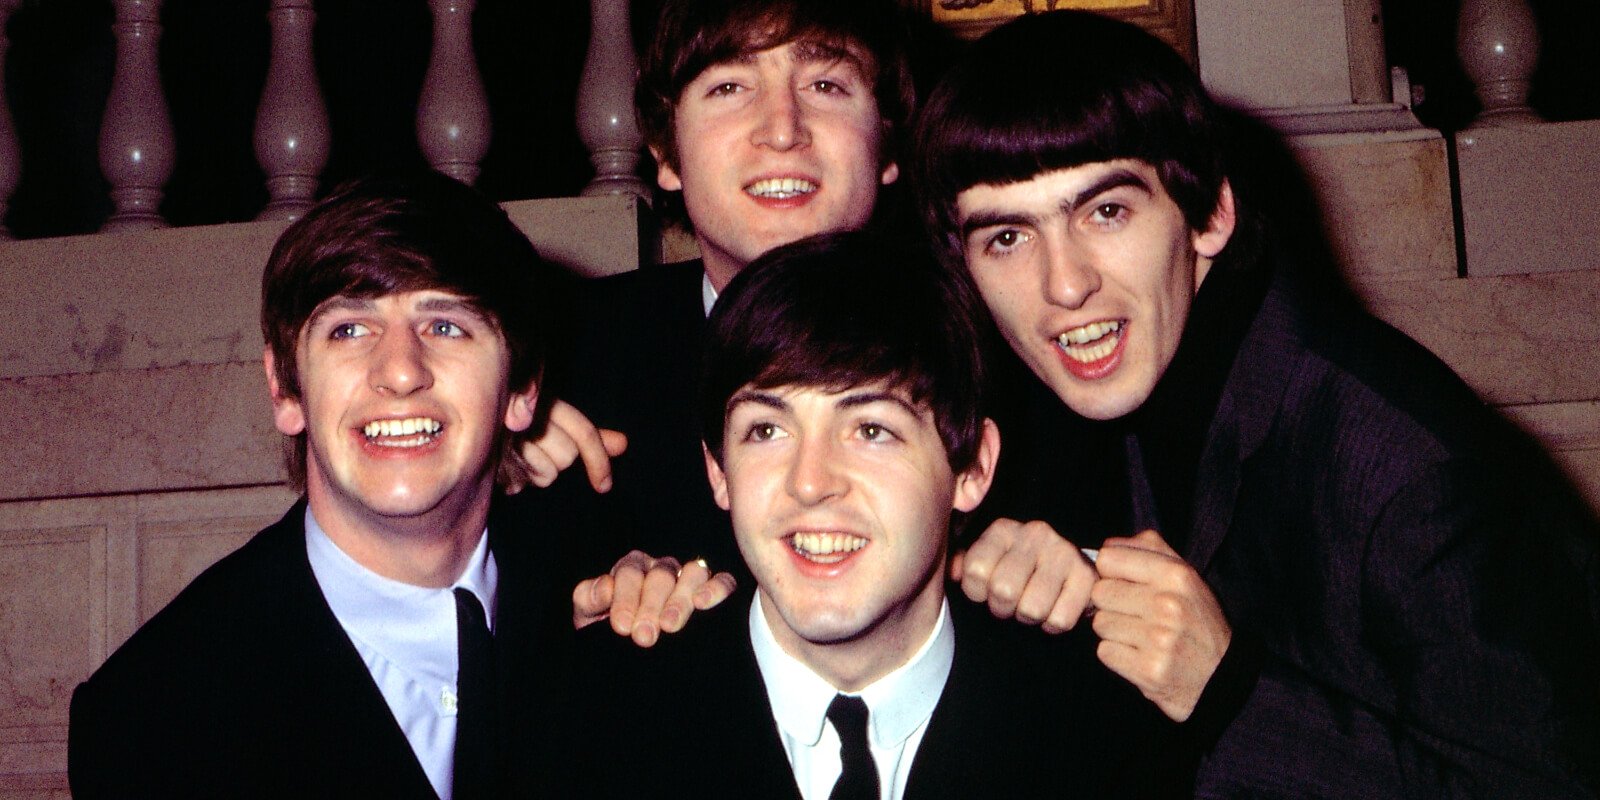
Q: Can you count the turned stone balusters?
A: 6